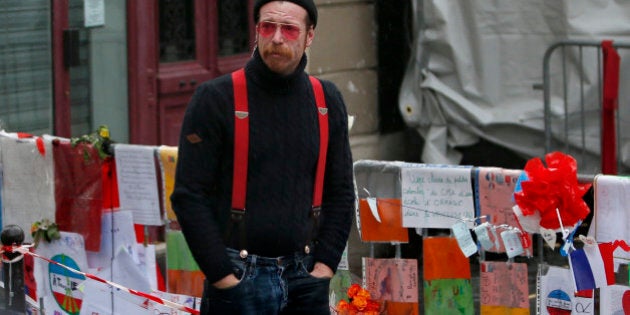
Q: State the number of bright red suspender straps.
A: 2